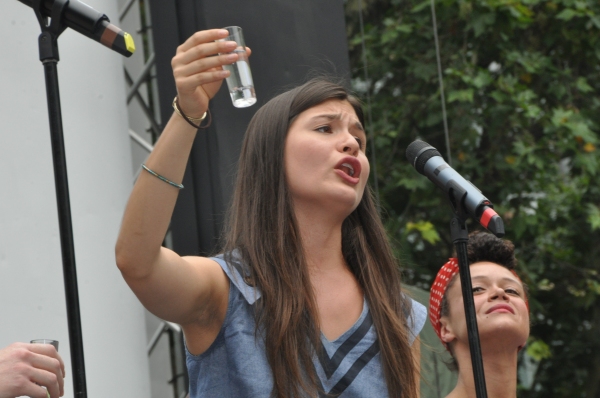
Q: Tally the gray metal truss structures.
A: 1